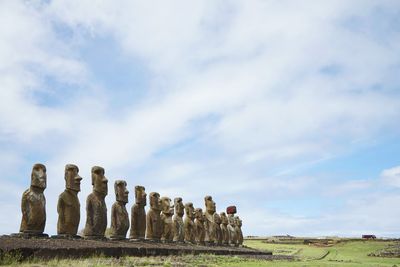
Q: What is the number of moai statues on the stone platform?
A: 15